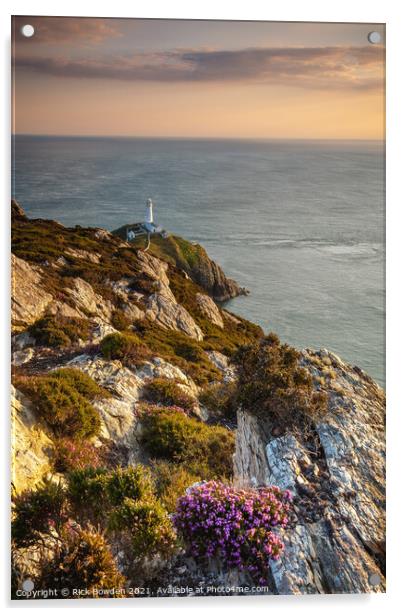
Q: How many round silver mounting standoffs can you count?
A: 4